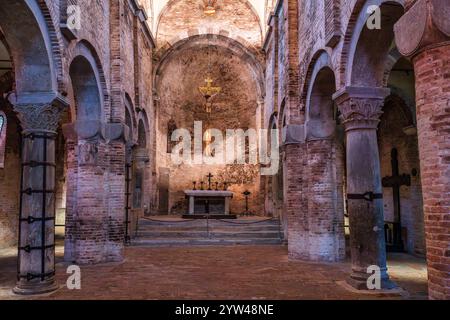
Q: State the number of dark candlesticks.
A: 4